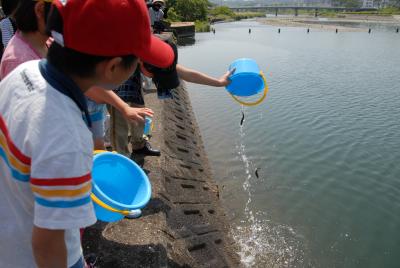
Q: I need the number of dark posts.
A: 7